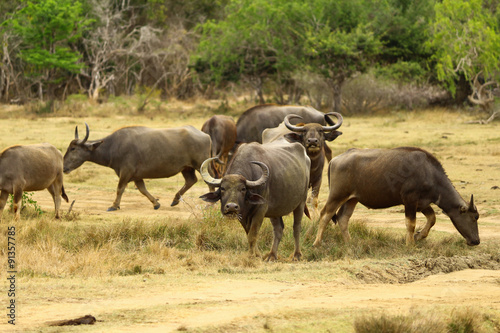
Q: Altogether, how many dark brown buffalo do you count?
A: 7